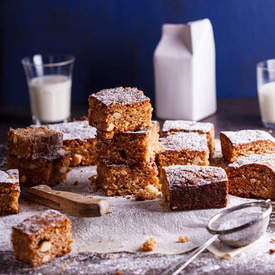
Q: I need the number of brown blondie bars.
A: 13